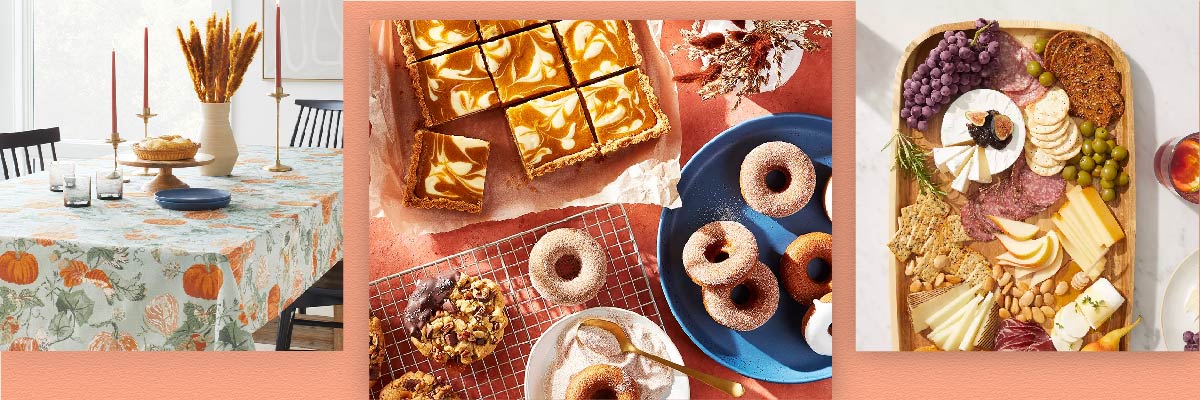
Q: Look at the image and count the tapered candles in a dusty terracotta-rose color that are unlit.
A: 1